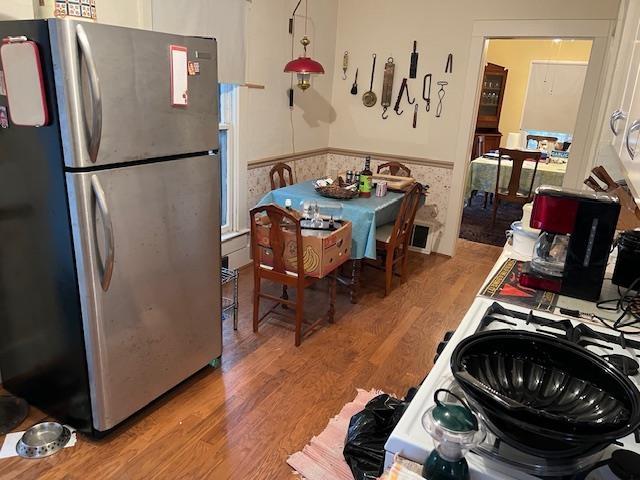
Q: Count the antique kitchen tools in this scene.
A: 10